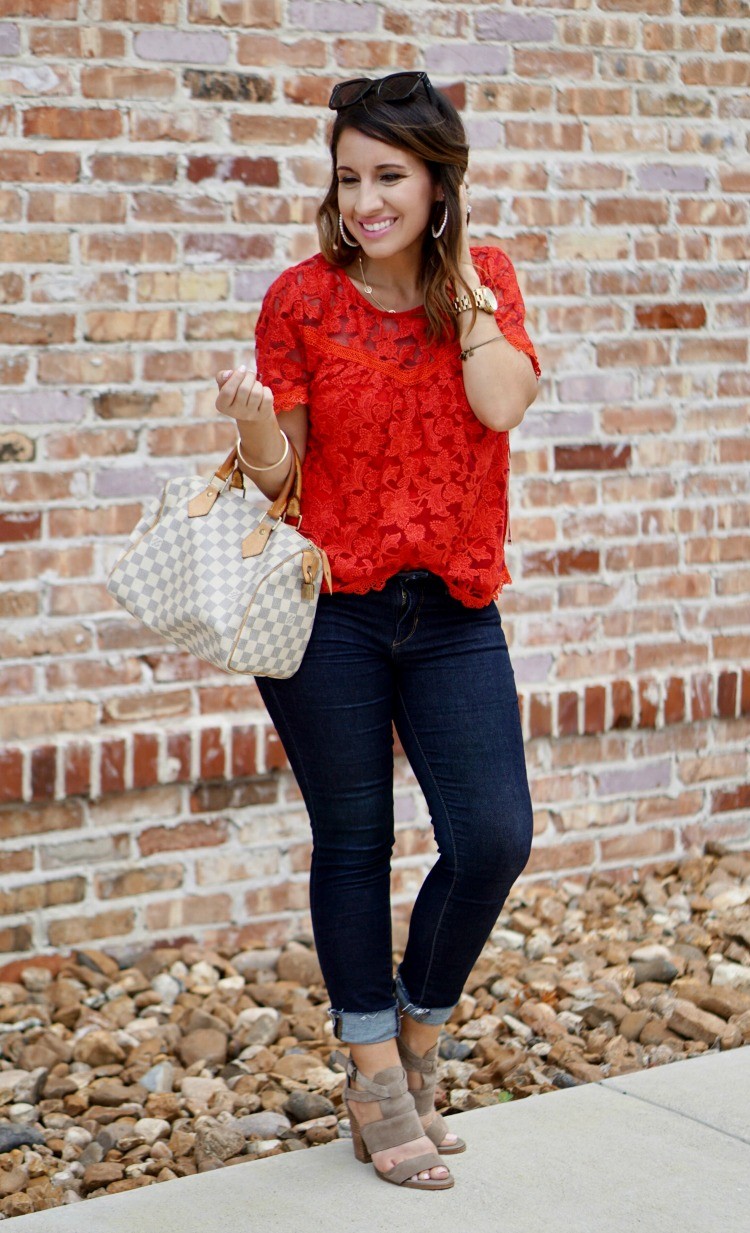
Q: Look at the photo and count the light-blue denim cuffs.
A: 2